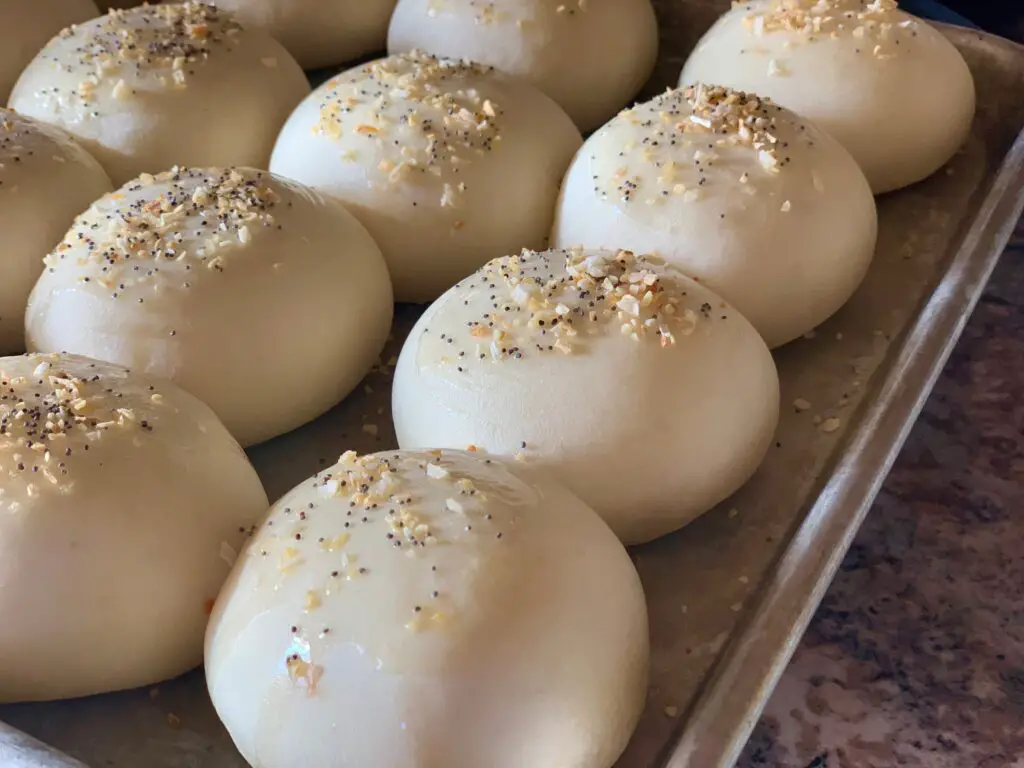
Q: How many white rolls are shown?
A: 12